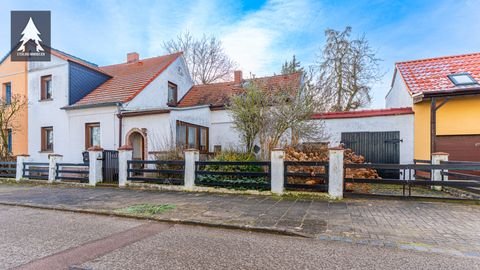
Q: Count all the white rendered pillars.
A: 8